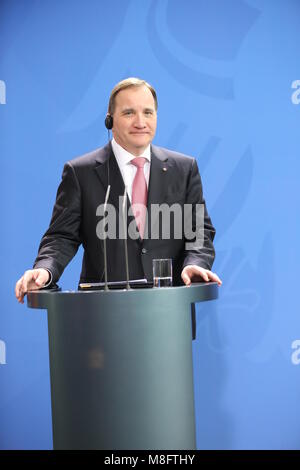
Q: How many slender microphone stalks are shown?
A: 2